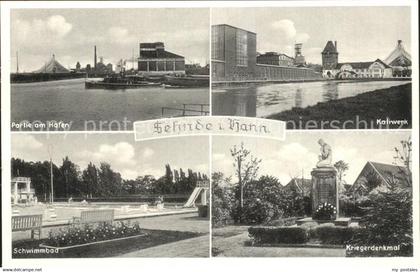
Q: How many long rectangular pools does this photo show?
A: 1